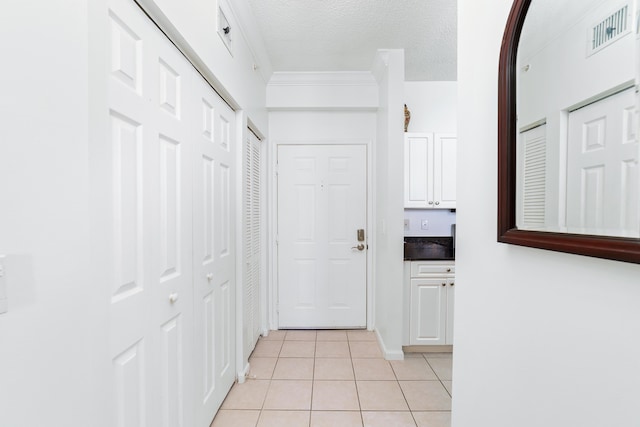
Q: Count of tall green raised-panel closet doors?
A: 0